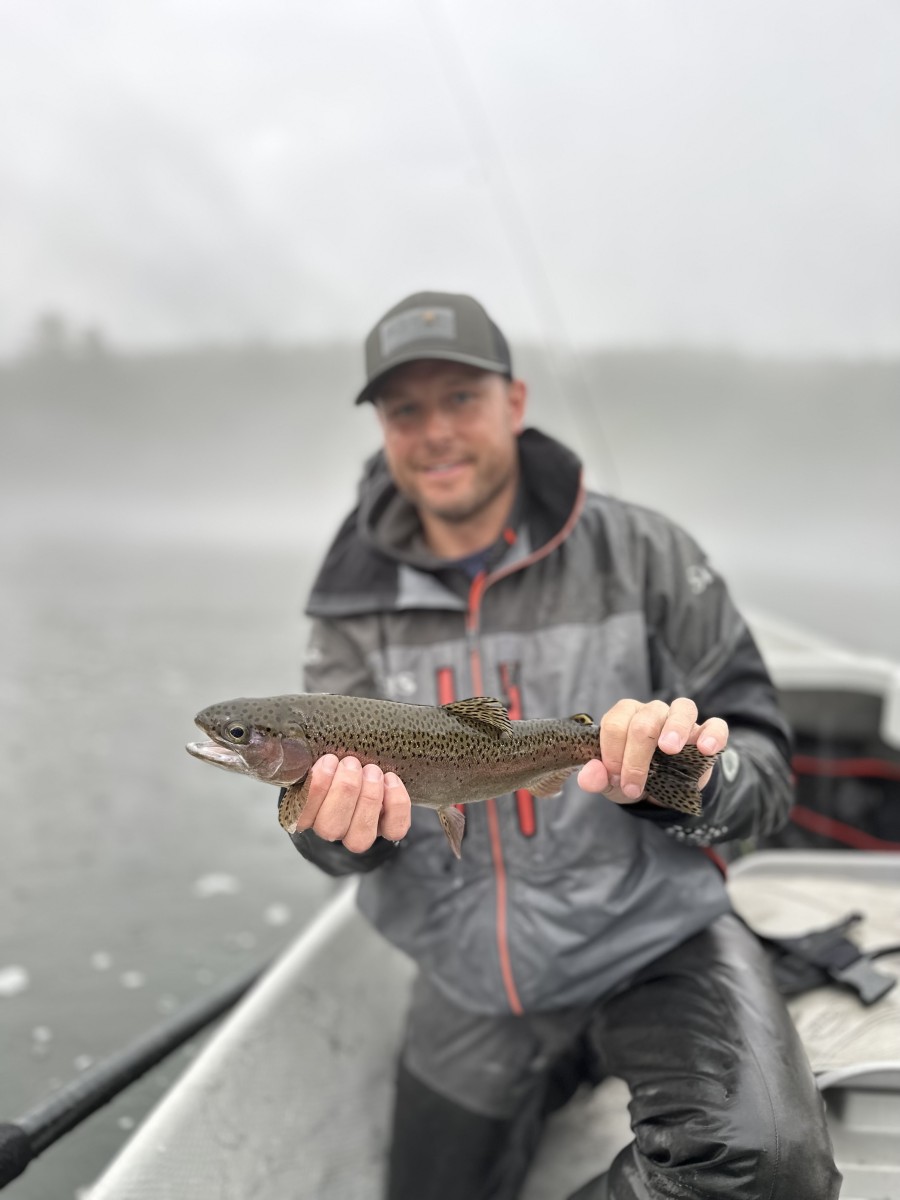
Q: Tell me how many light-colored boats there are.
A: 1